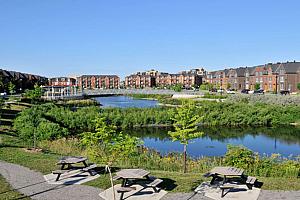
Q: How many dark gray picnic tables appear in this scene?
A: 3